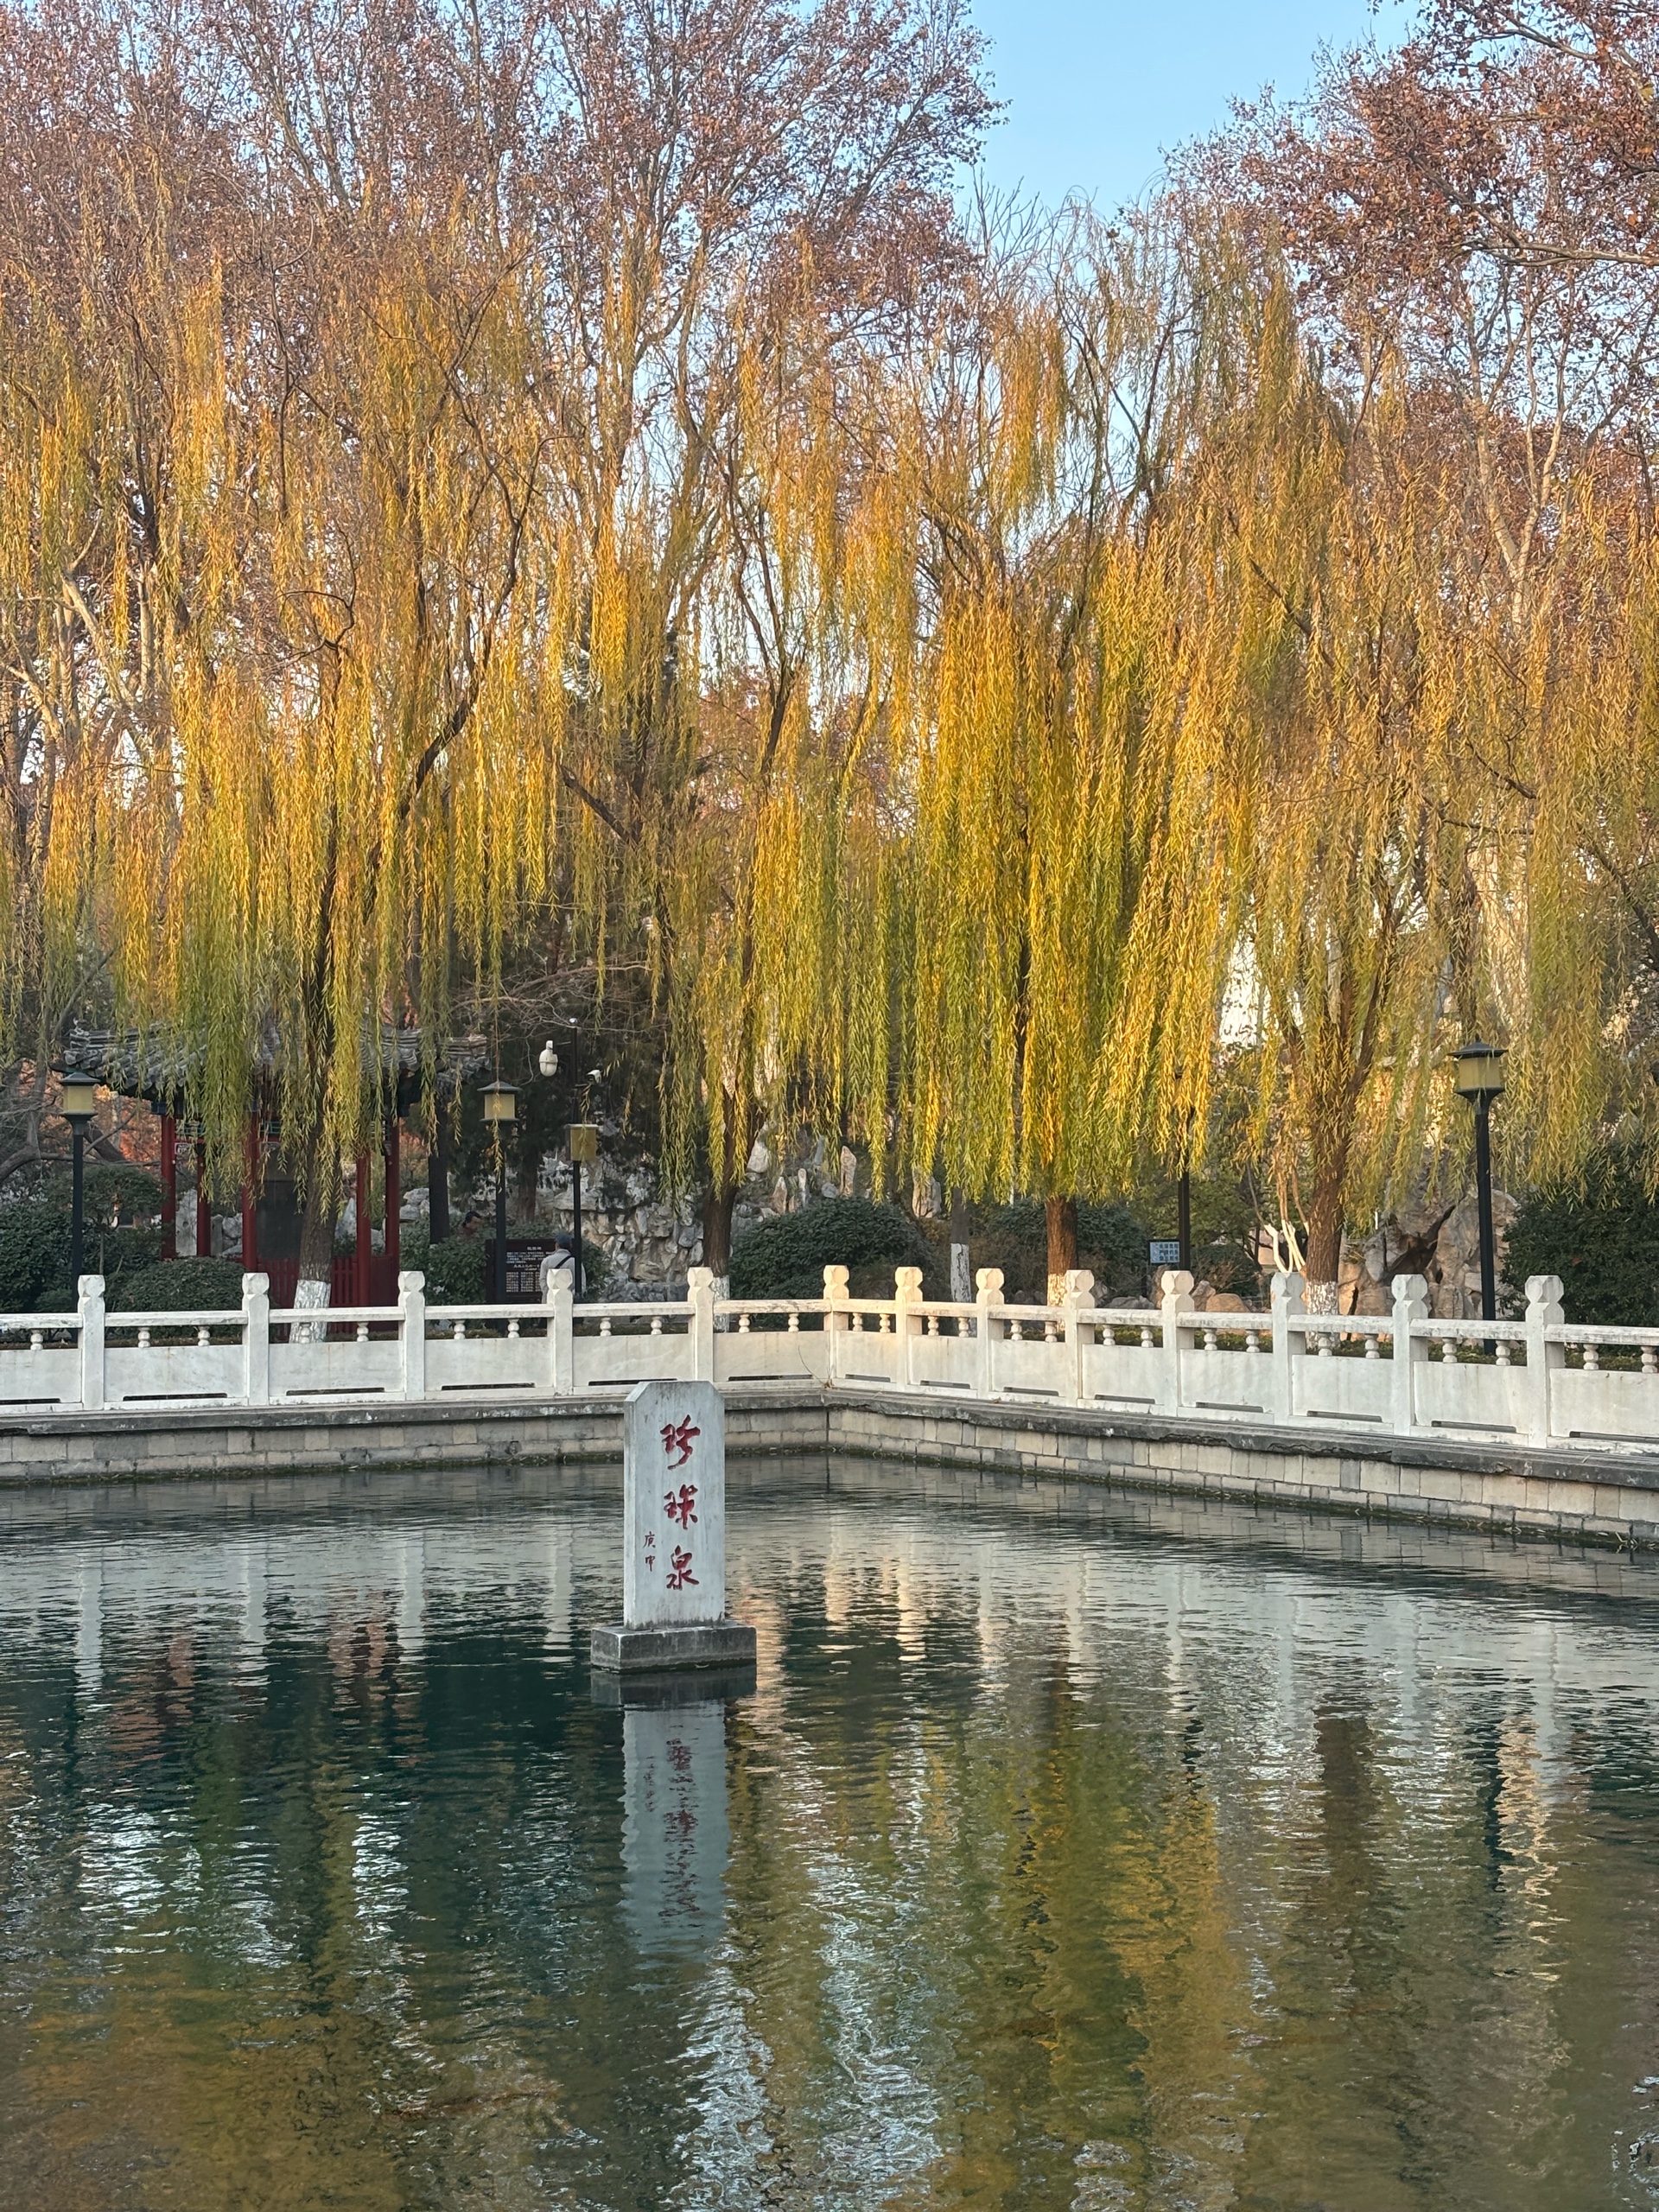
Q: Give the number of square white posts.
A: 13